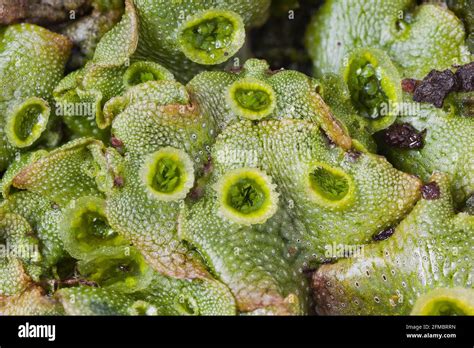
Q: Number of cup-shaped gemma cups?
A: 11